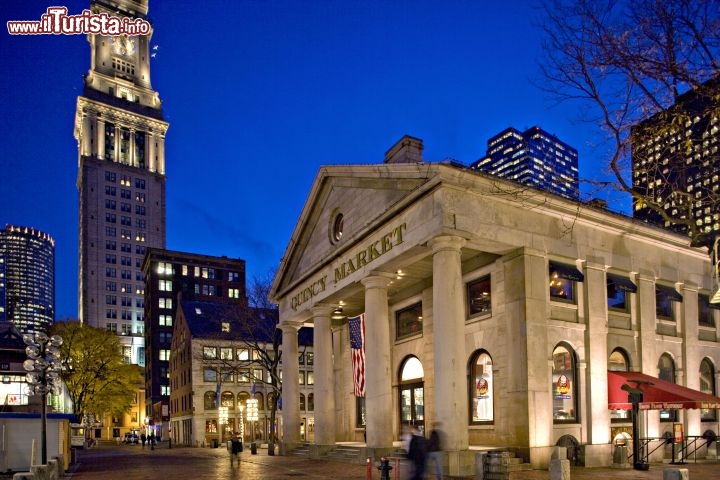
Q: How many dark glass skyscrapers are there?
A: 3